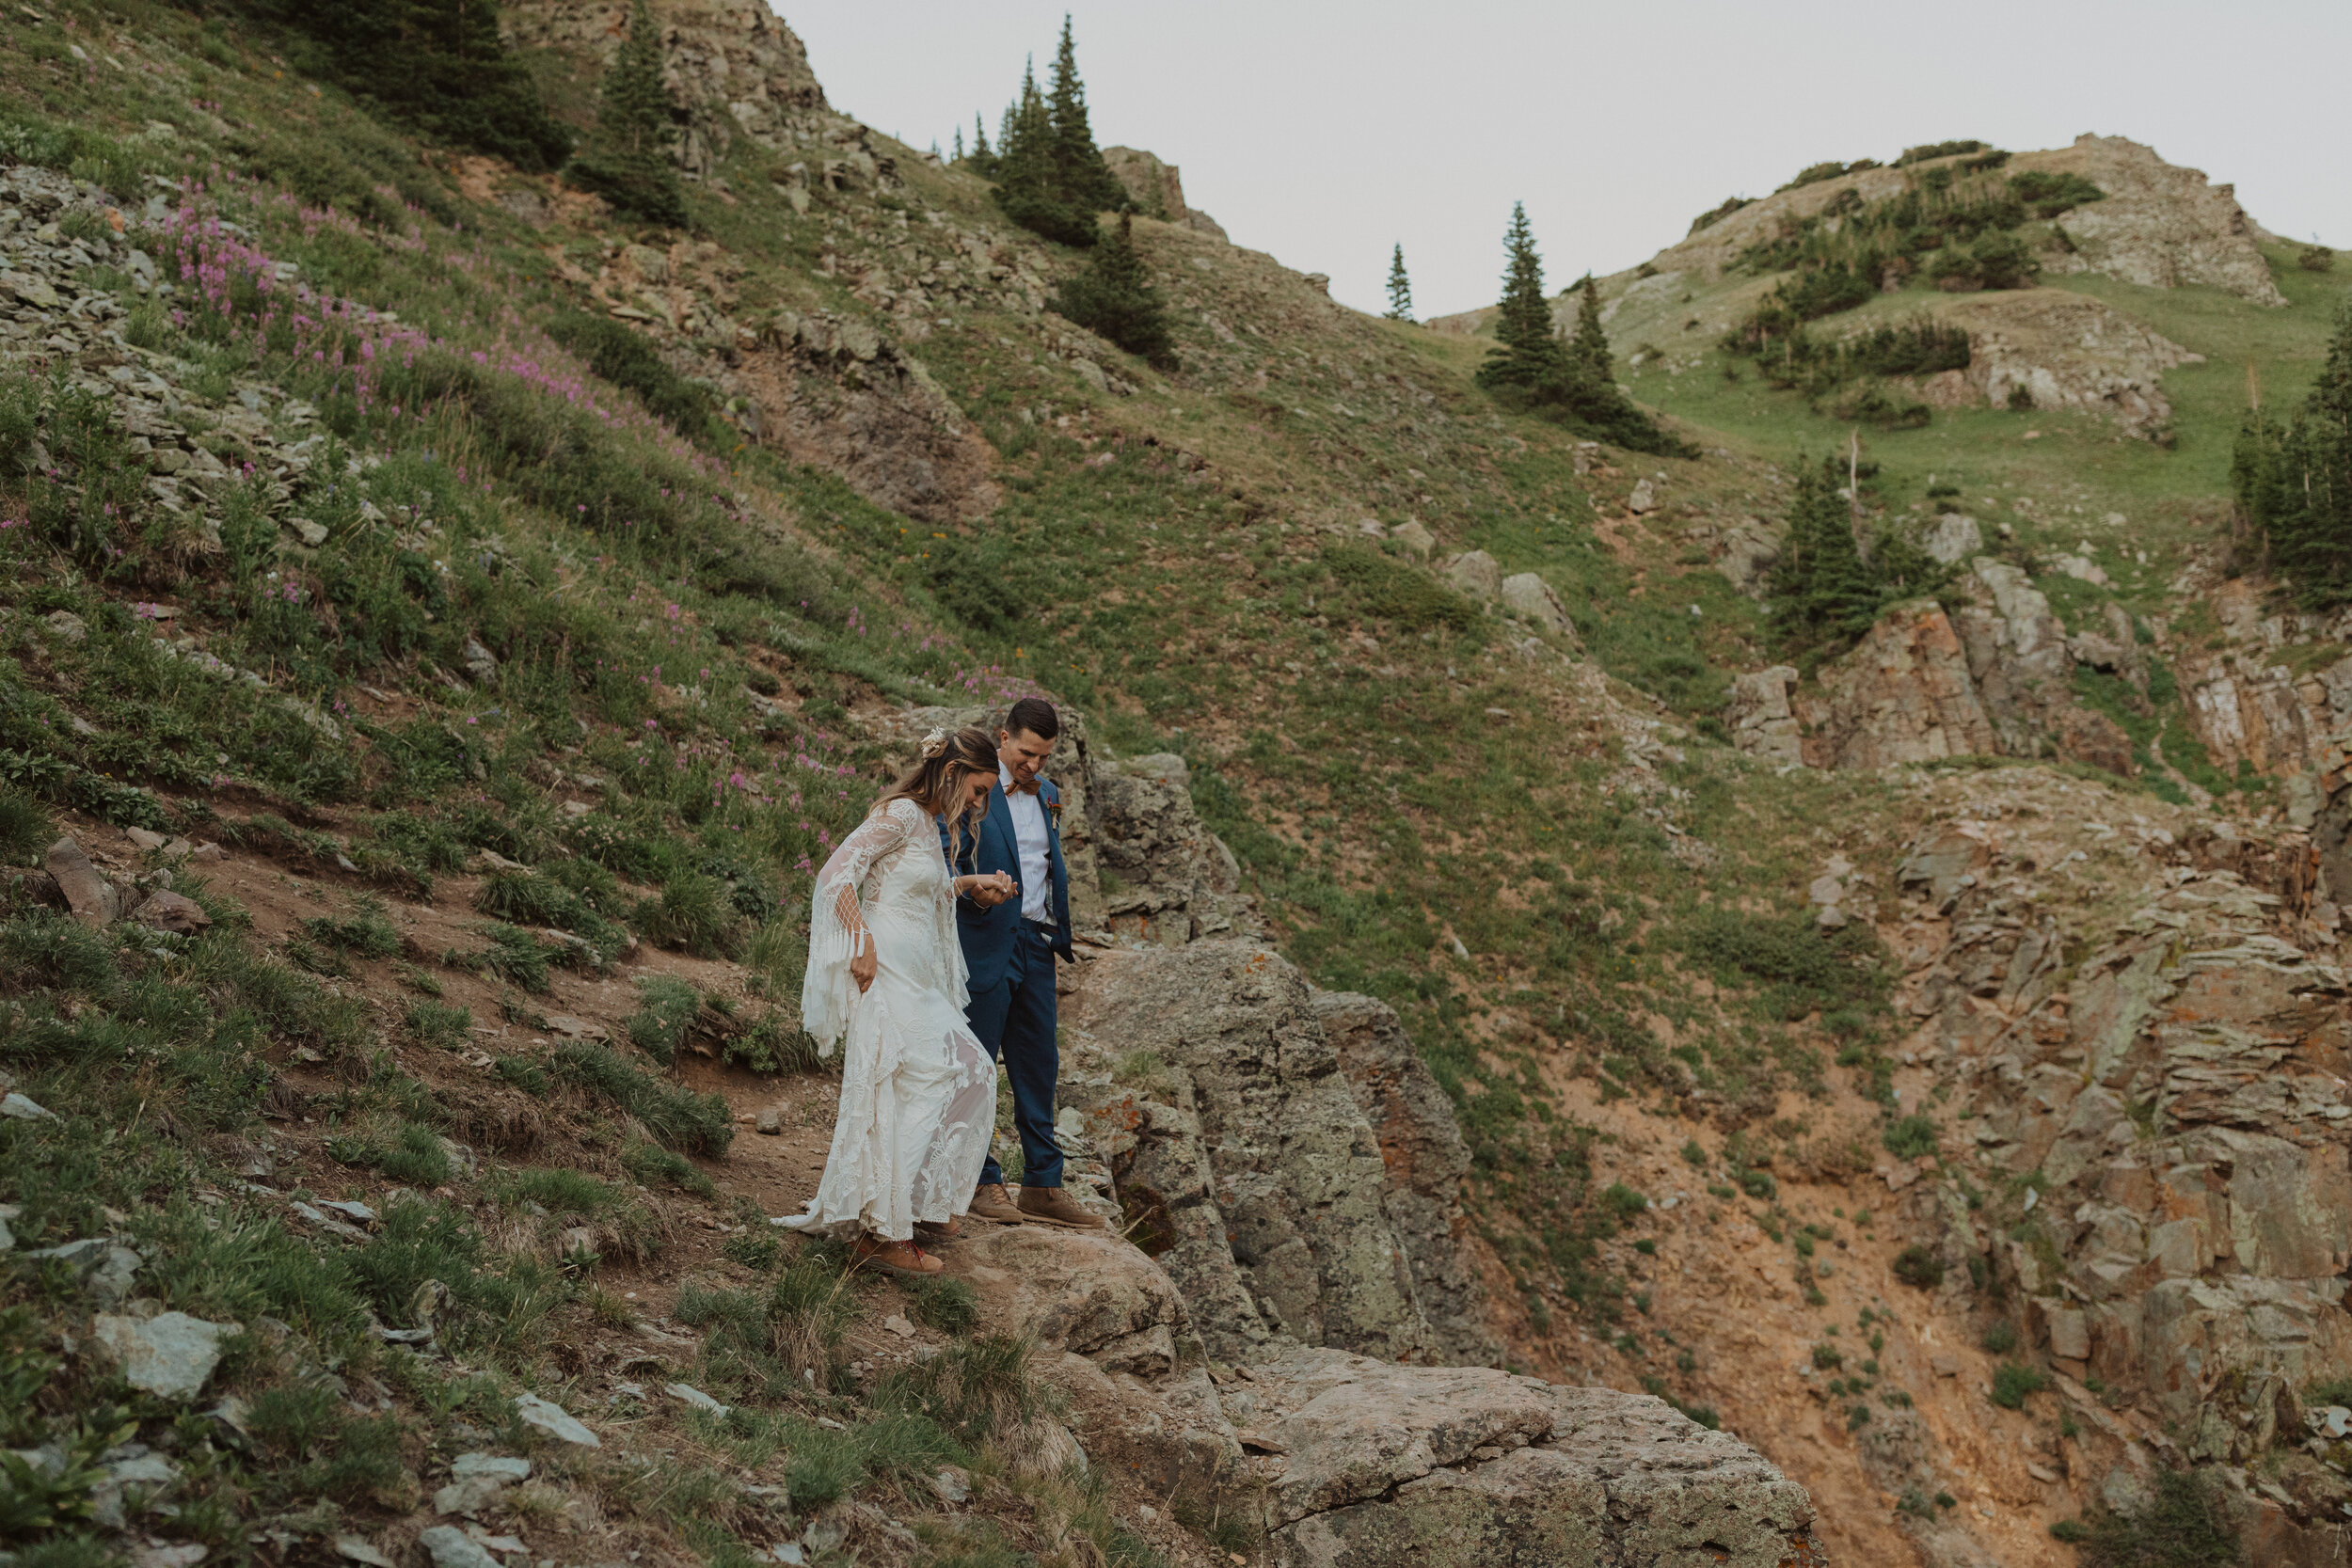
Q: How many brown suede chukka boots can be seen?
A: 2